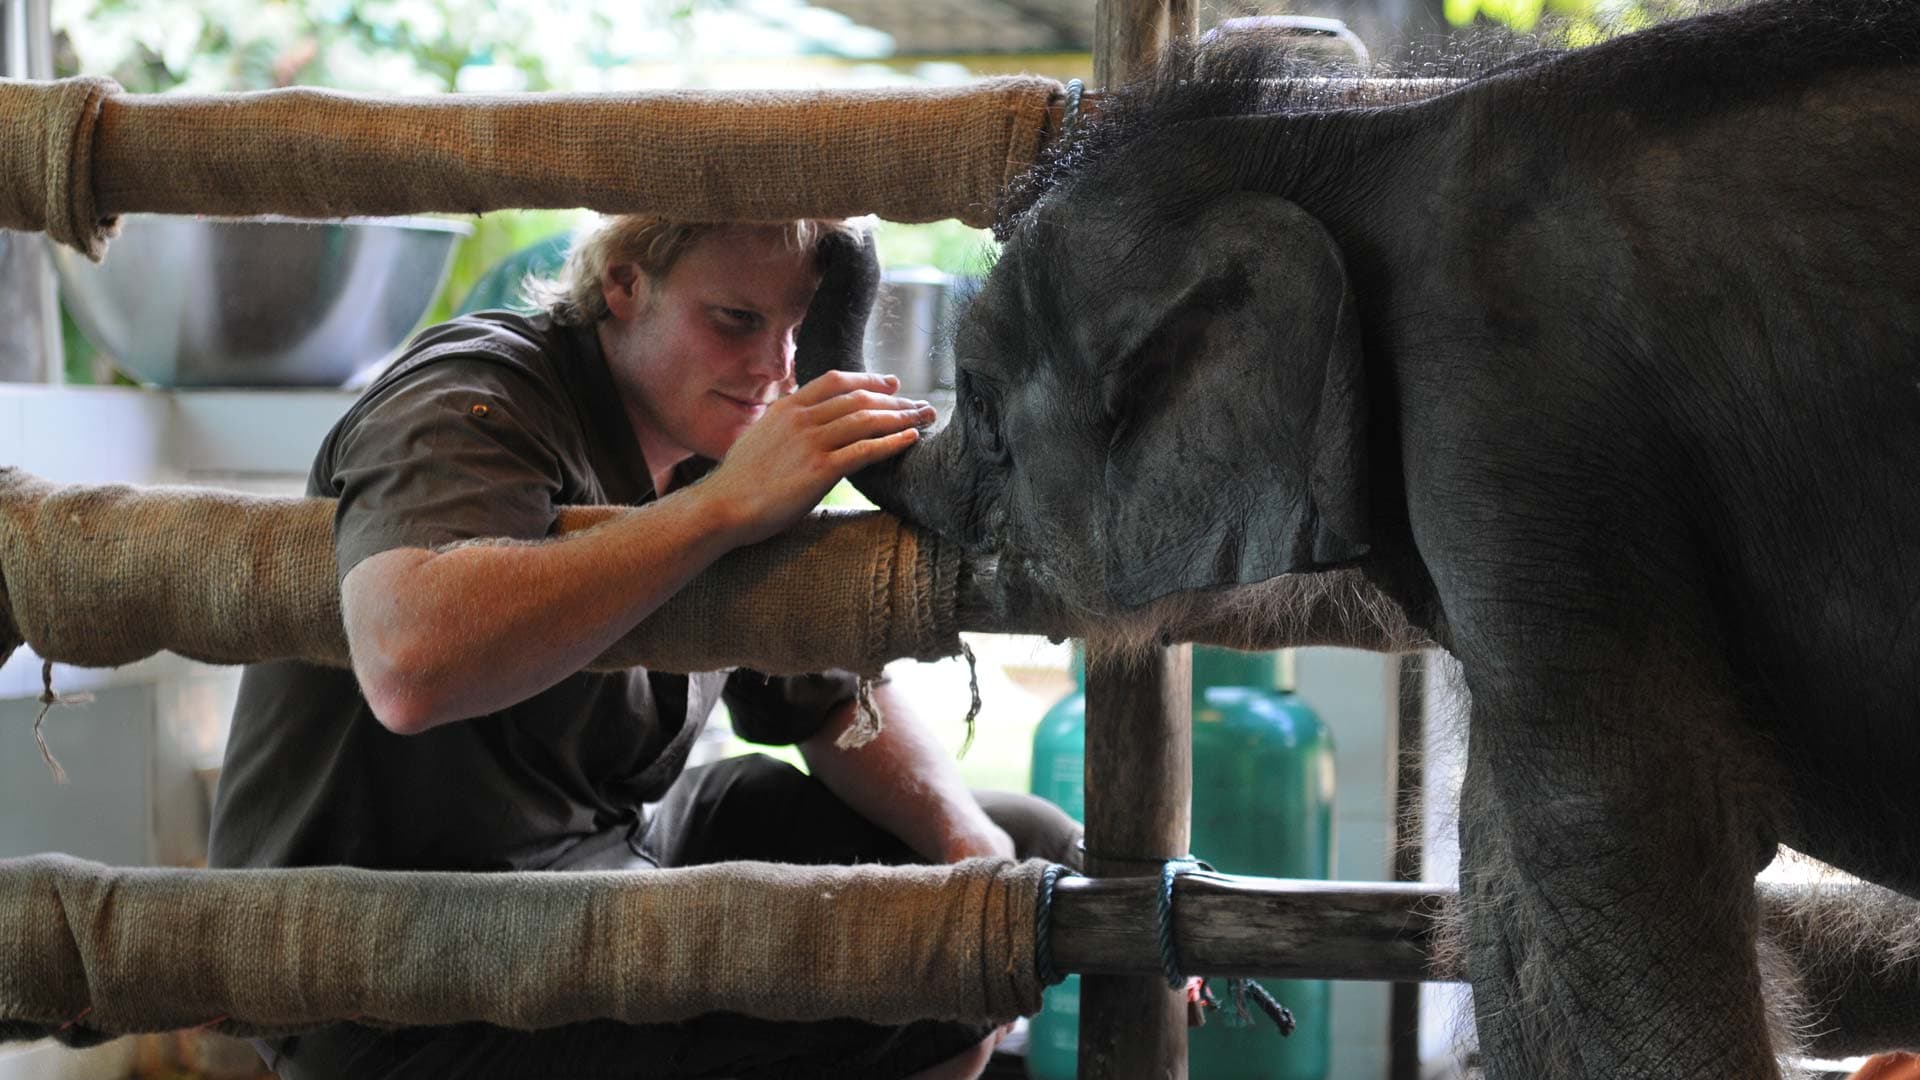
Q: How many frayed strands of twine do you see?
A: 3